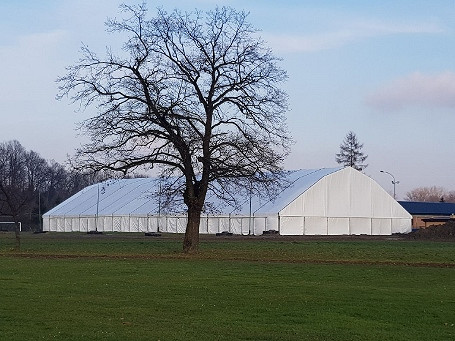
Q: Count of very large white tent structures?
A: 1